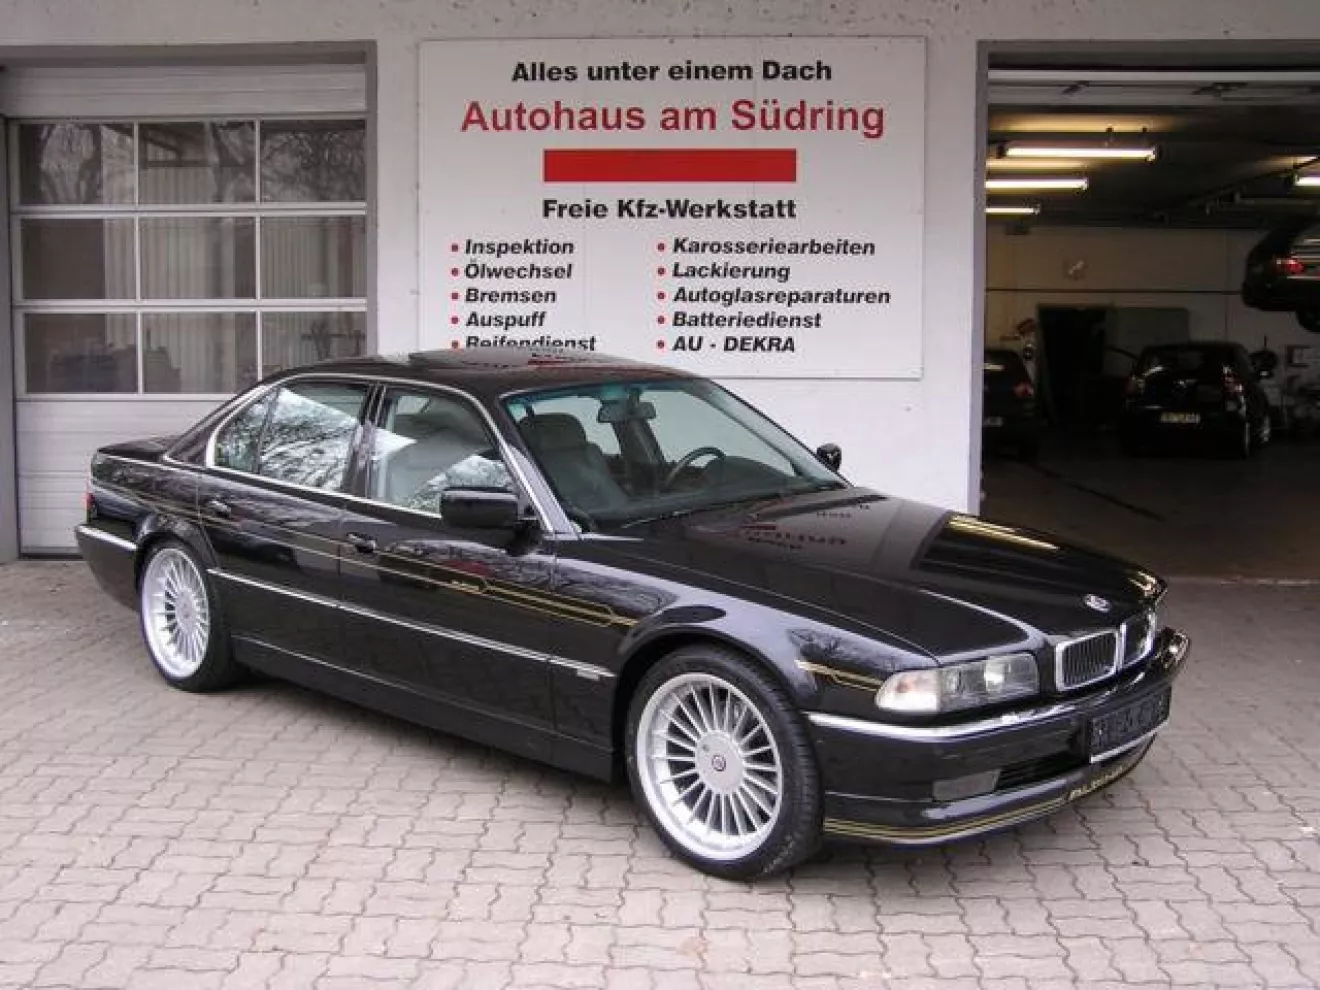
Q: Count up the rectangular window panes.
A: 9